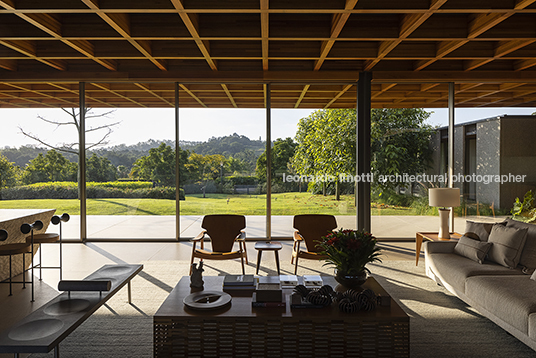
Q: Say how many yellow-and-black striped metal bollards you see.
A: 0